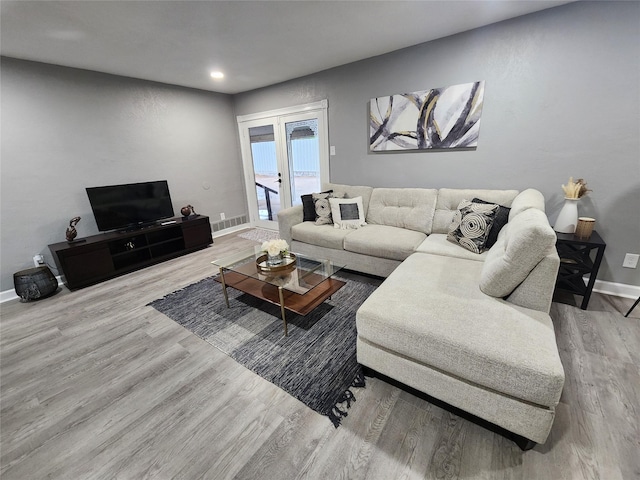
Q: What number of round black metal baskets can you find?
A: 1